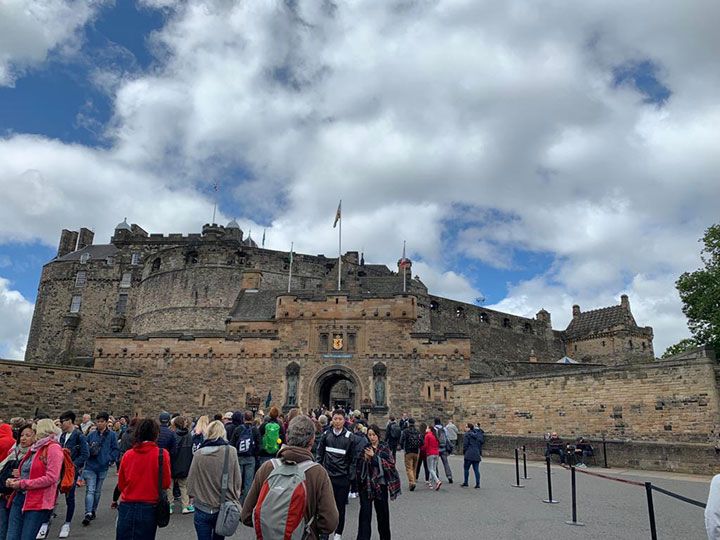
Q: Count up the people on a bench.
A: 2